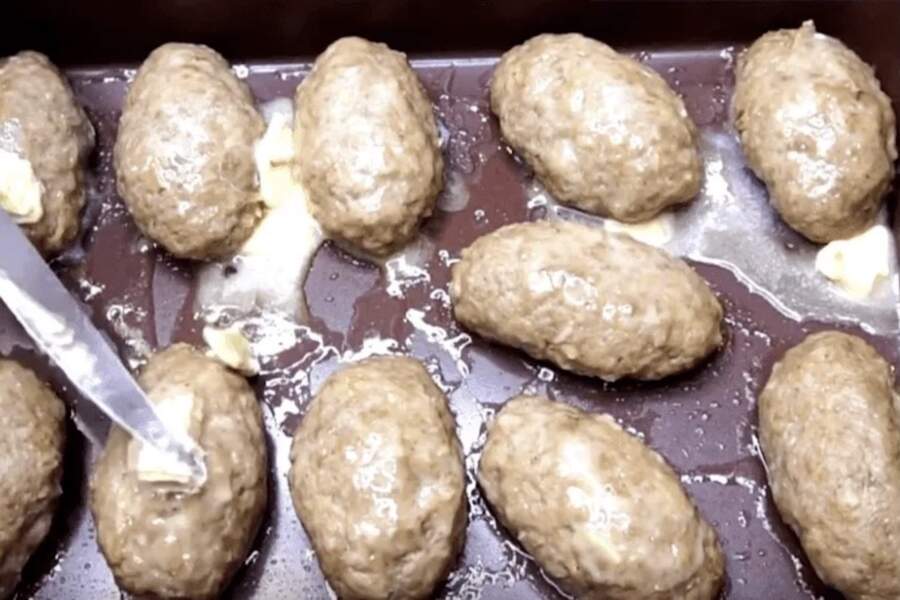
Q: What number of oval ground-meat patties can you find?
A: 11